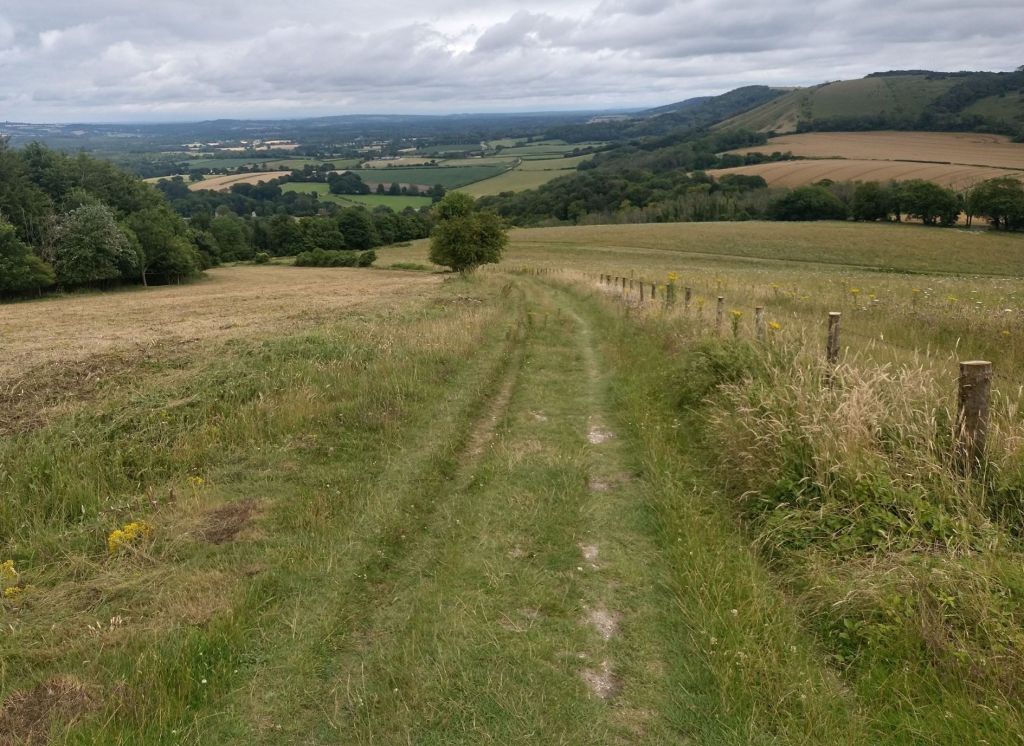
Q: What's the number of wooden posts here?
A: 13